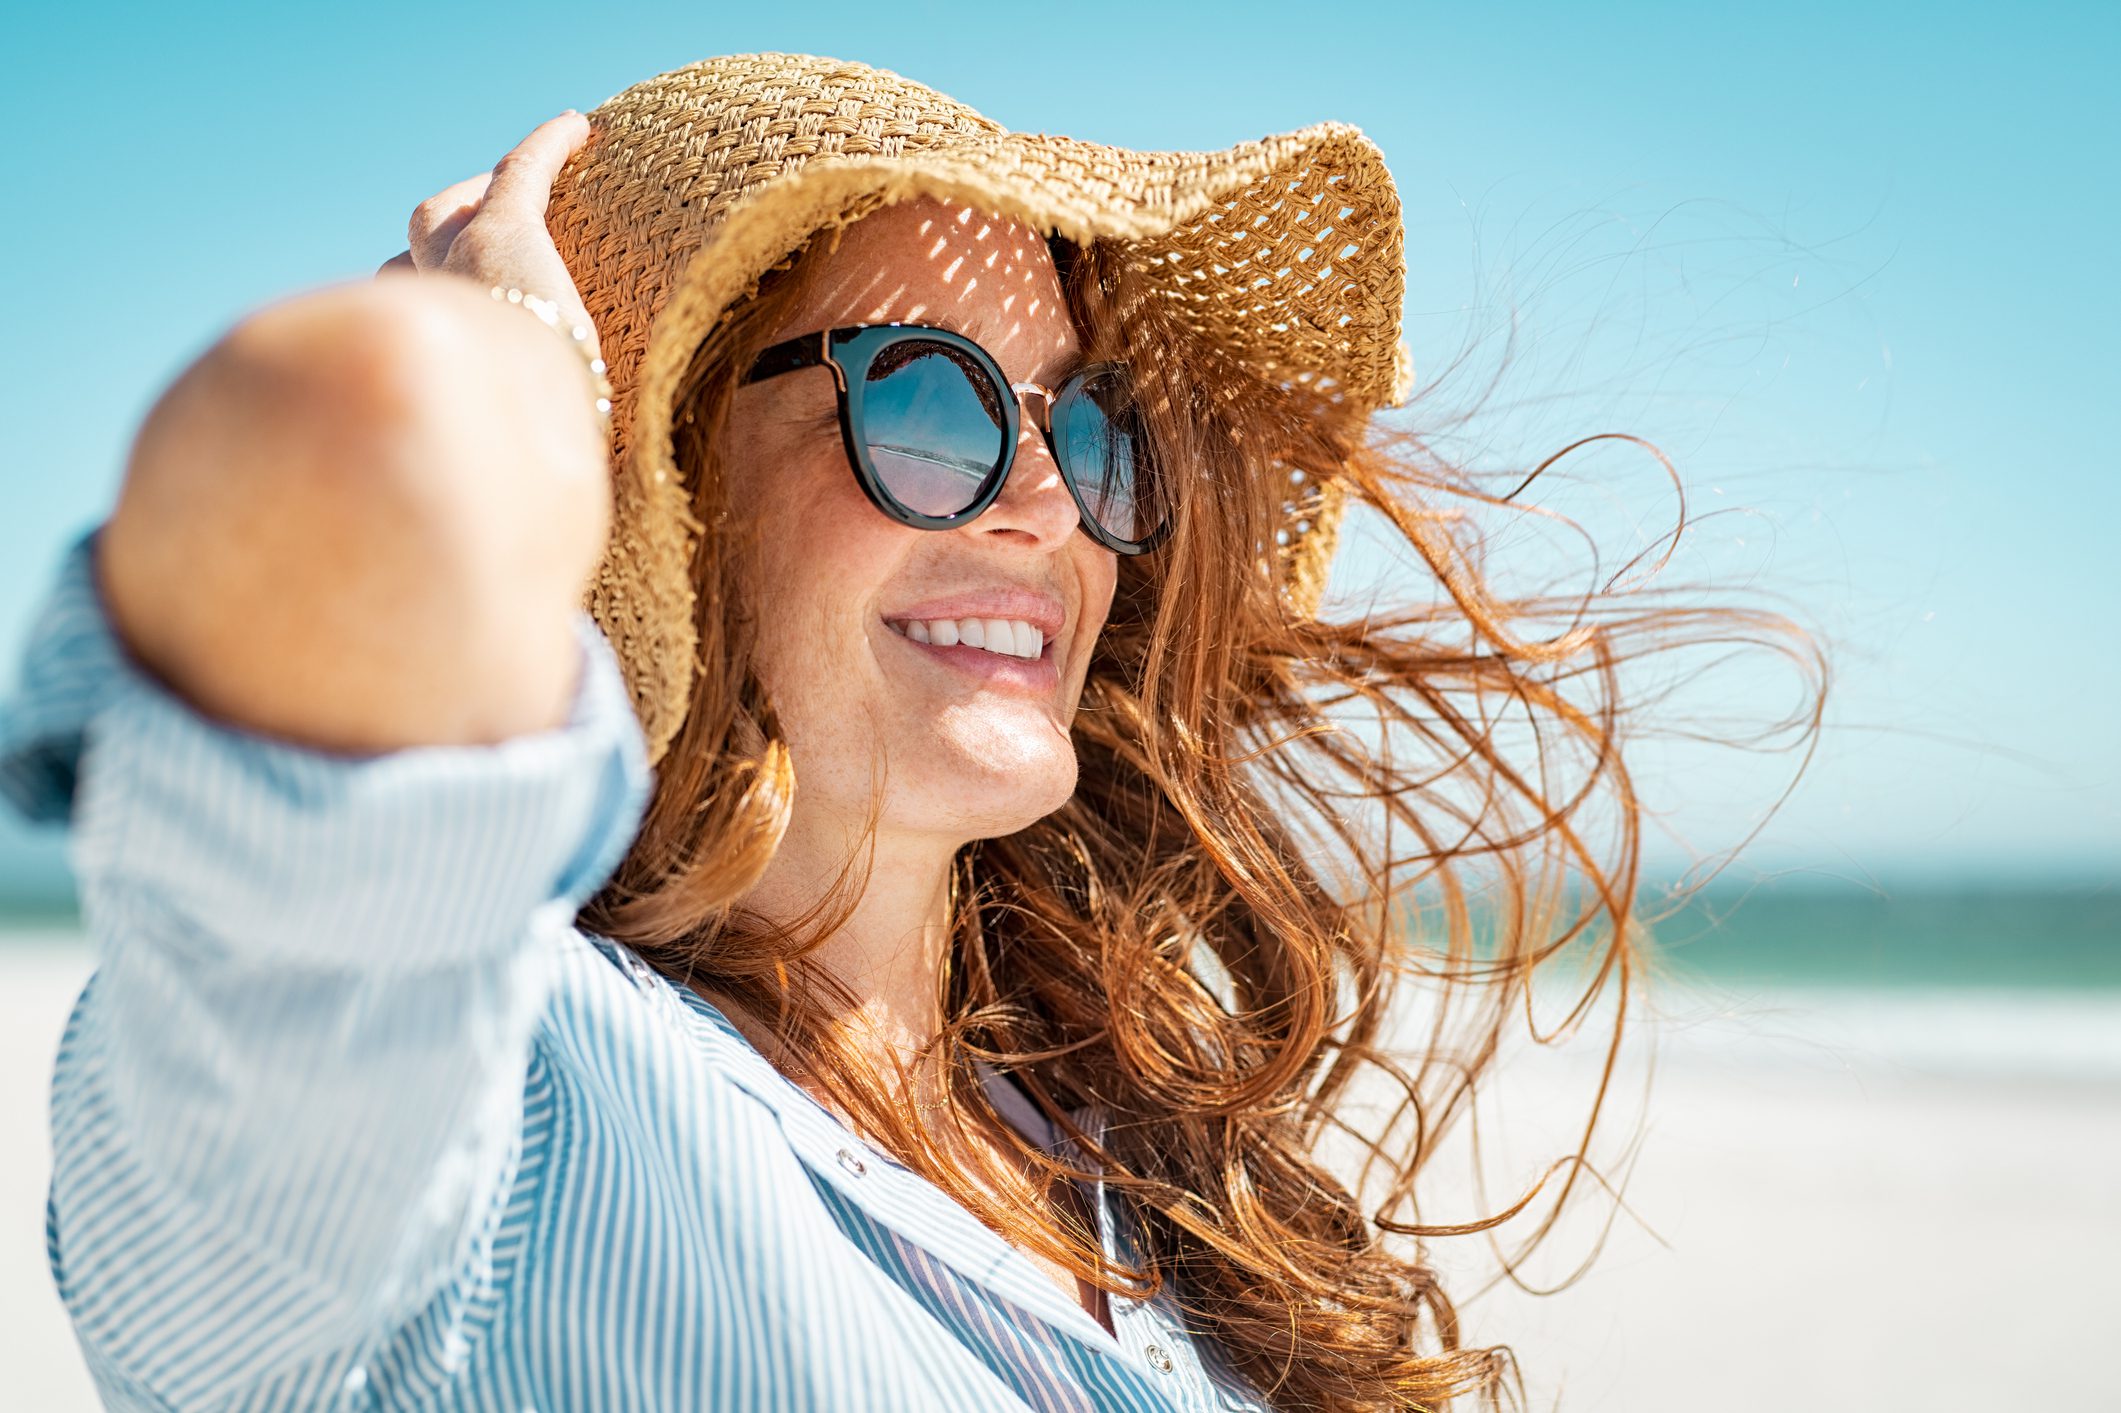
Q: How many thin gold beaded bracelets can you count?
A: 1